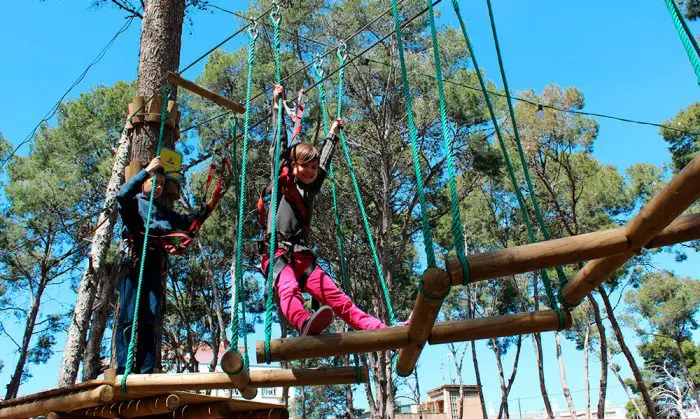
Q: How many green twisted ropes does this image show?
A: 11